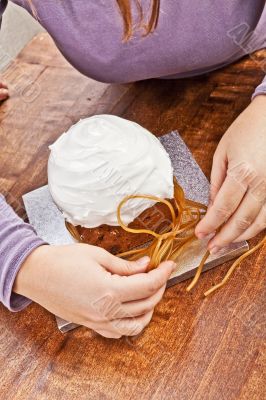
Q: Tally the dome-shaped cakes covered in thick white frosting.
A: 1